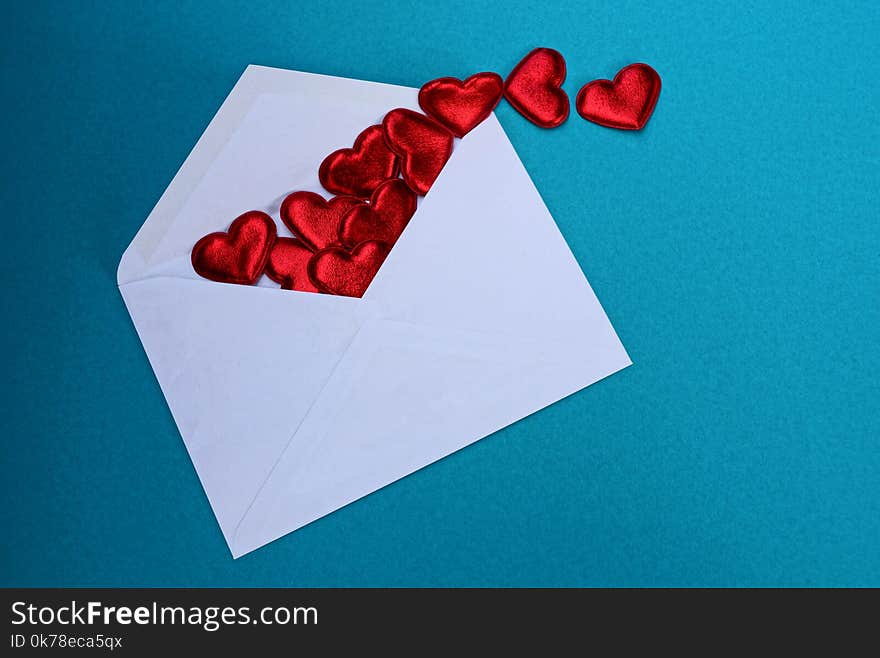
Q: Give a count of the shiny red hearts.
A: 10